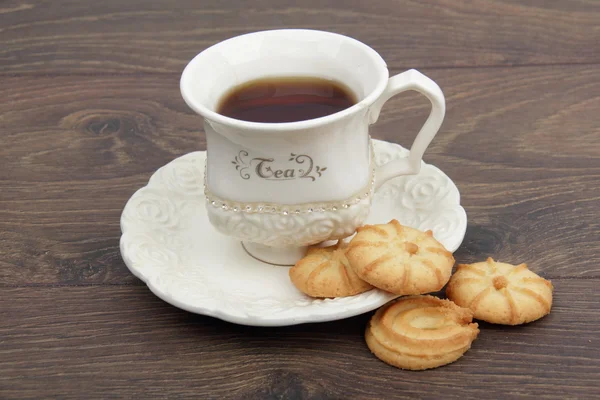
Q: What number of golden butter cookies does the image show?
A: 4